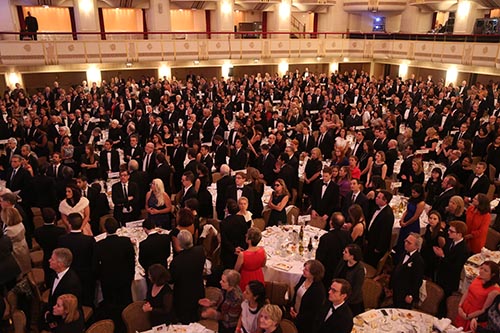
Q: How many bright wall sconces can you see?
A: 12